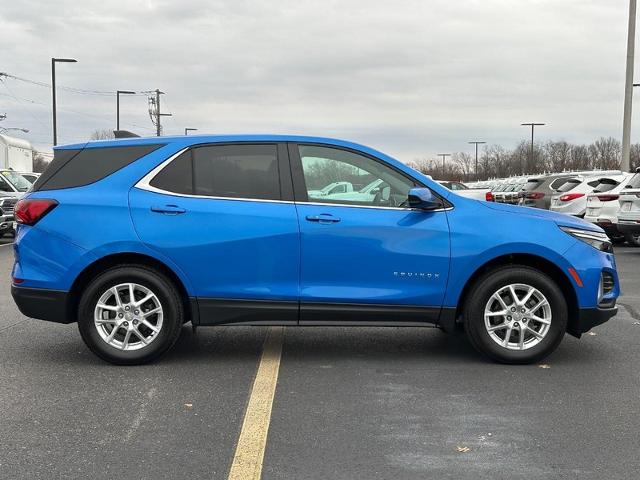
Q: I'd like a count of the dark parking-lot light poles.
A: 6